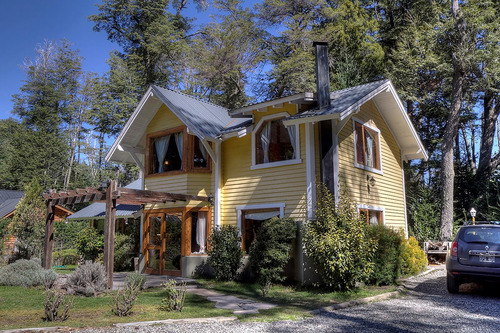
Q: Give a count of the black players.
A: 0